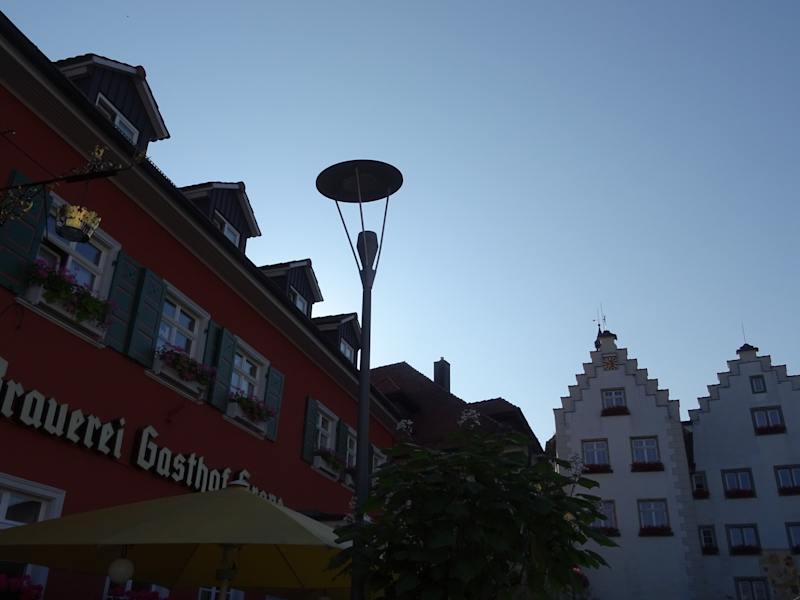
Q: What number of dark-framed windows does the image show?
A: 14